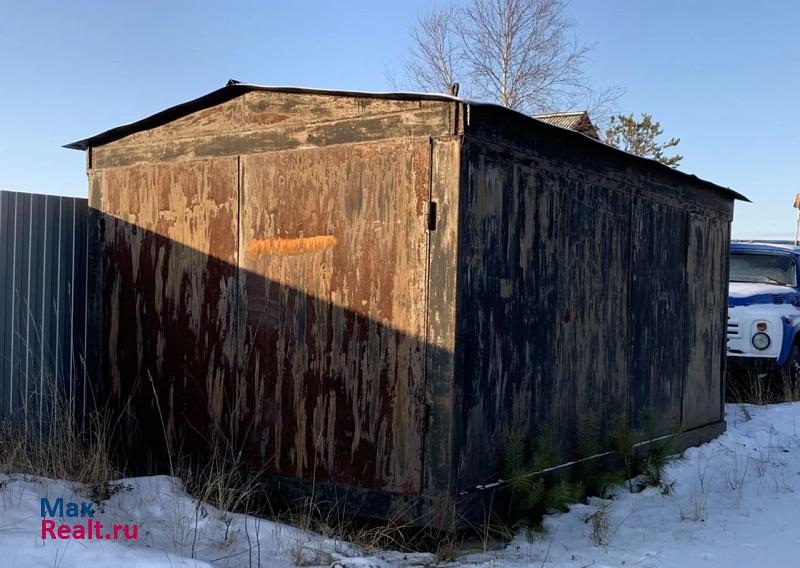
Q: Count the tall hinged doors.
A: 2